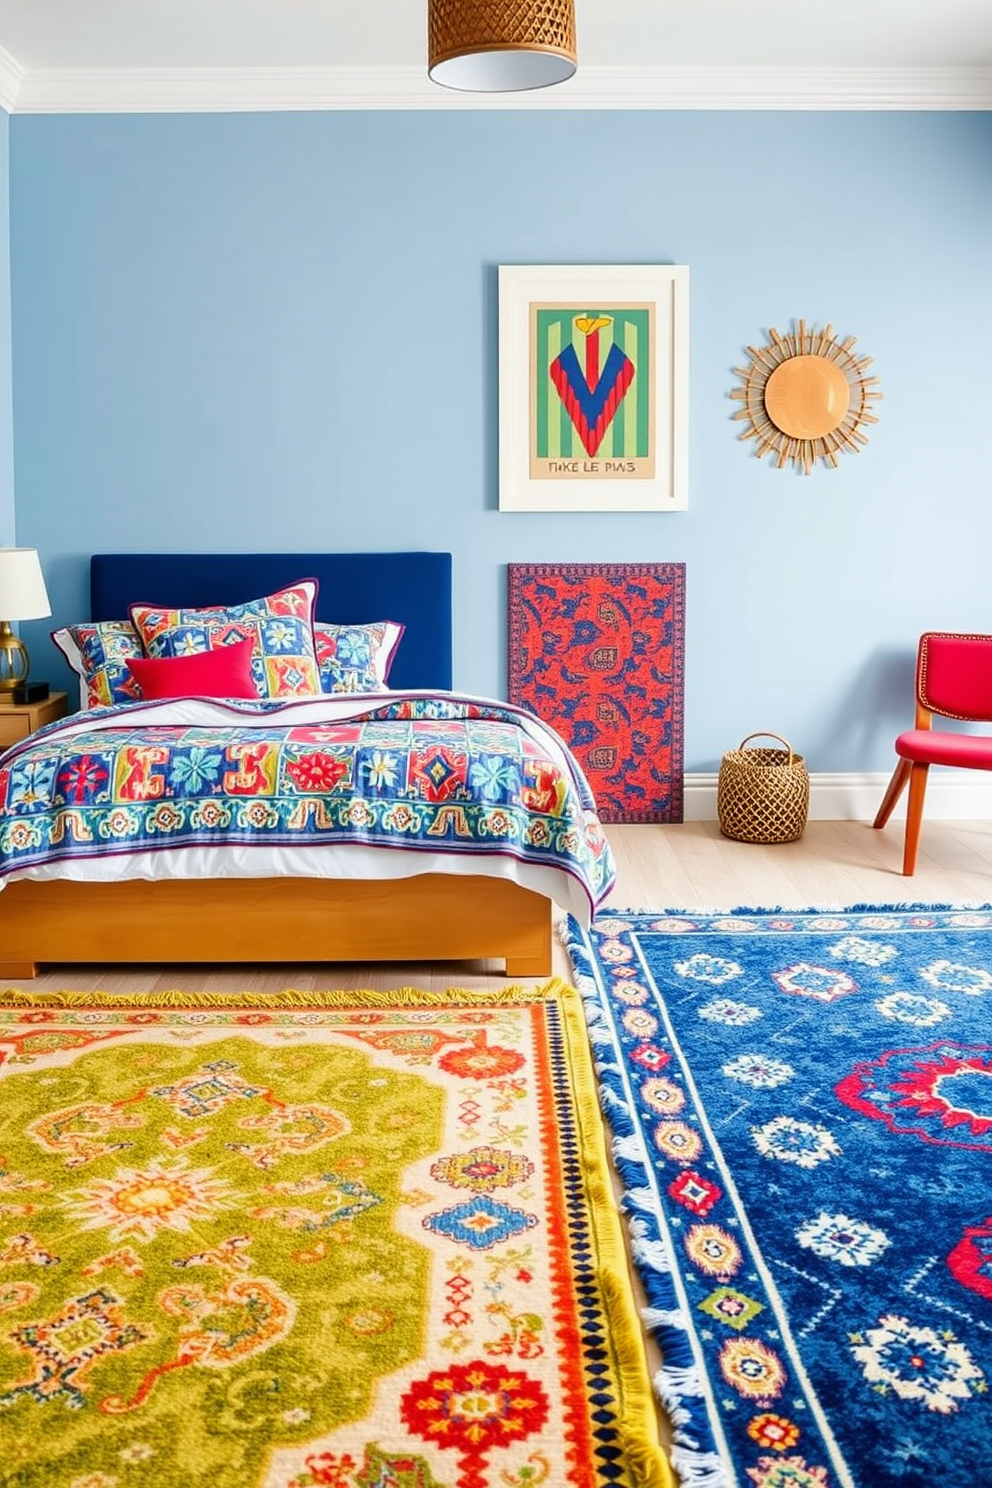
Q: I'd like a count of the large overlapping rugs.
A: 2